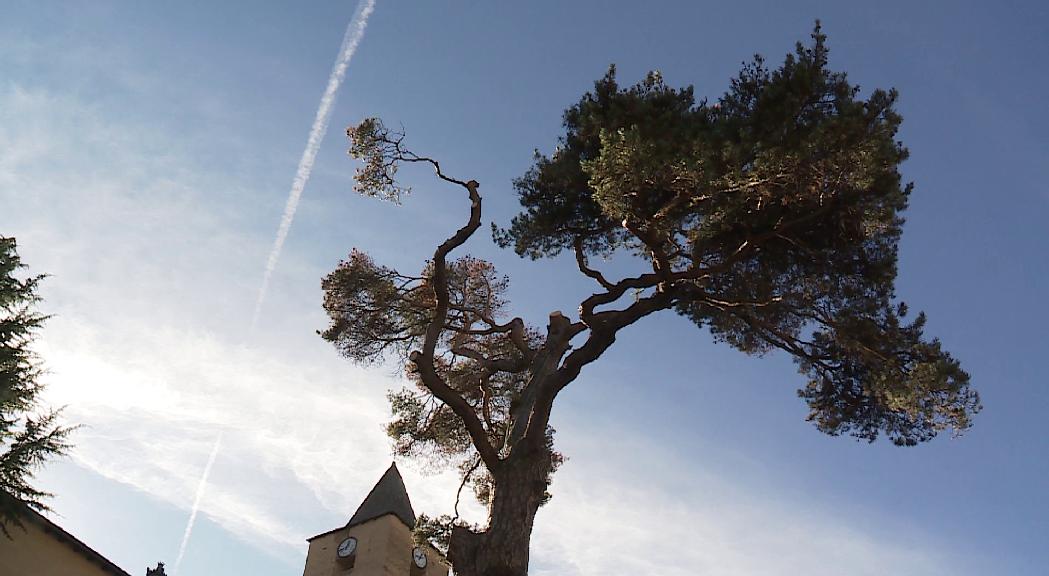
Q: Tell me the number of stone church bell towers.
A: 1